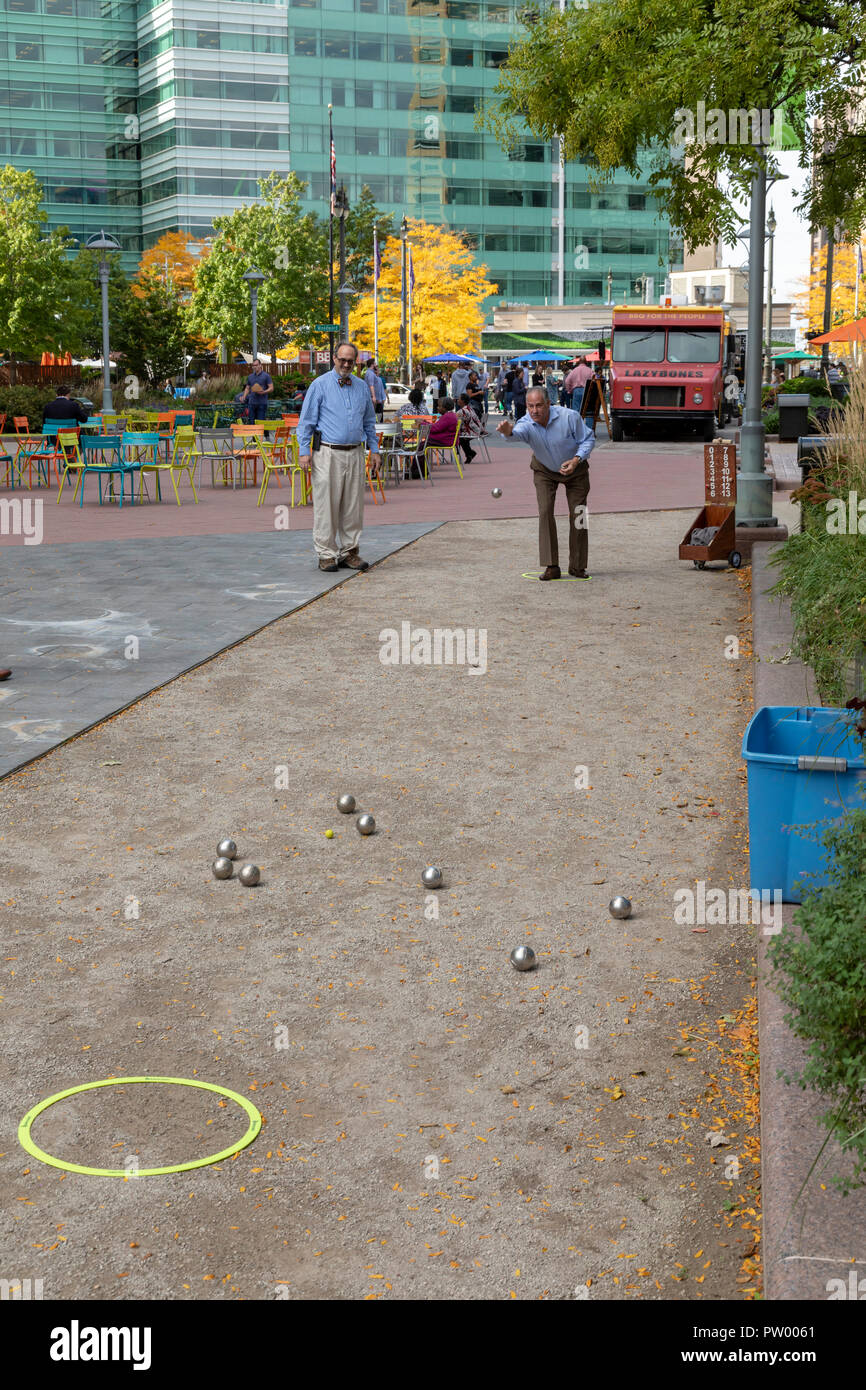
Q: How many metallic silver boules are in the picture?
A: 9